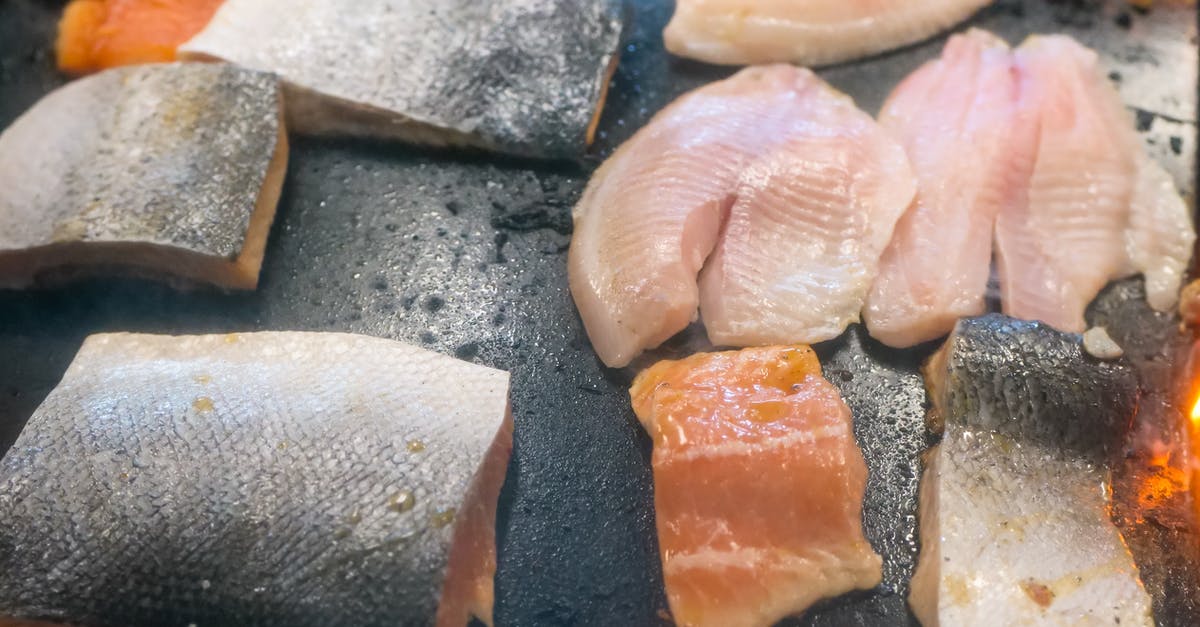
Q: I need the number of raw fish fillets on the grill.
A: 9